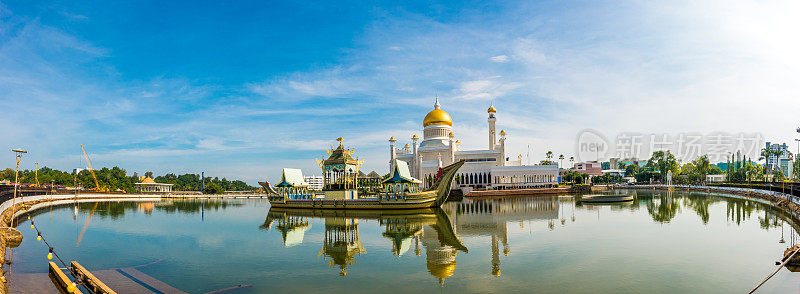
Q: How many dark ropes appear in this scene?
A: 1